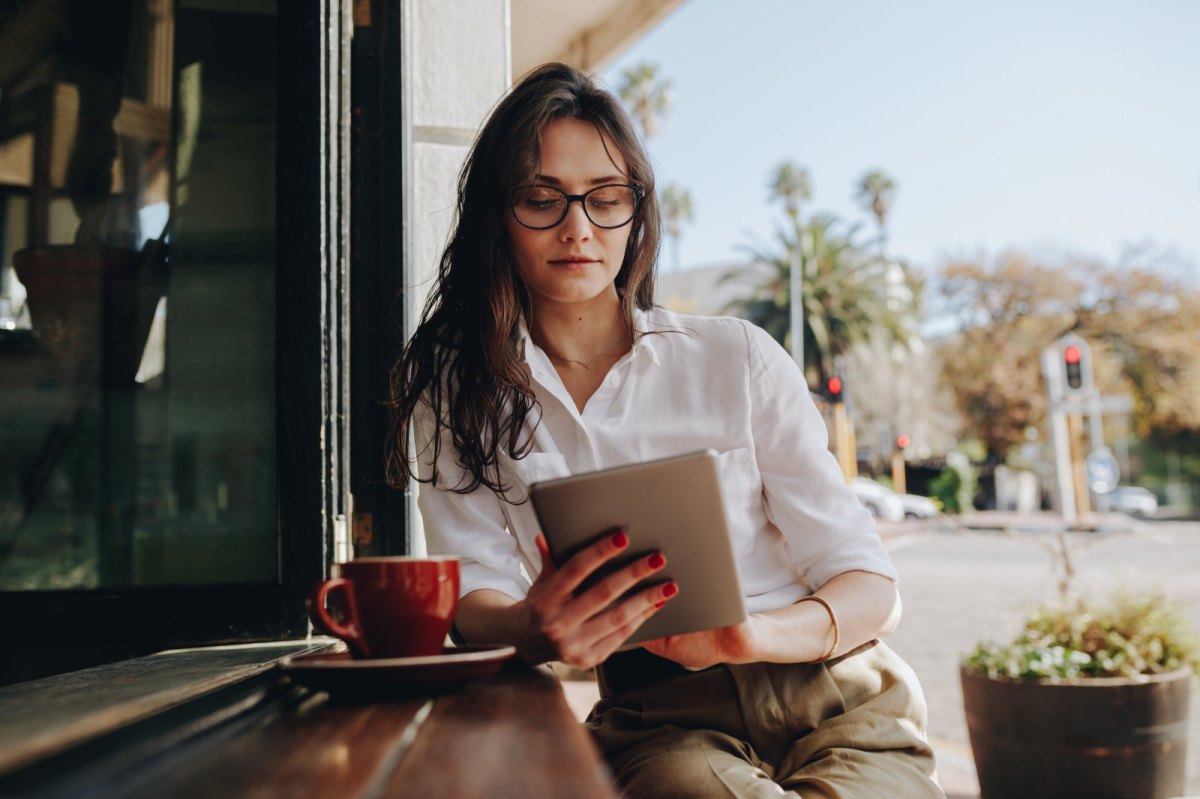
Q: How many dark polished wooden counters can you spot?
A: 1